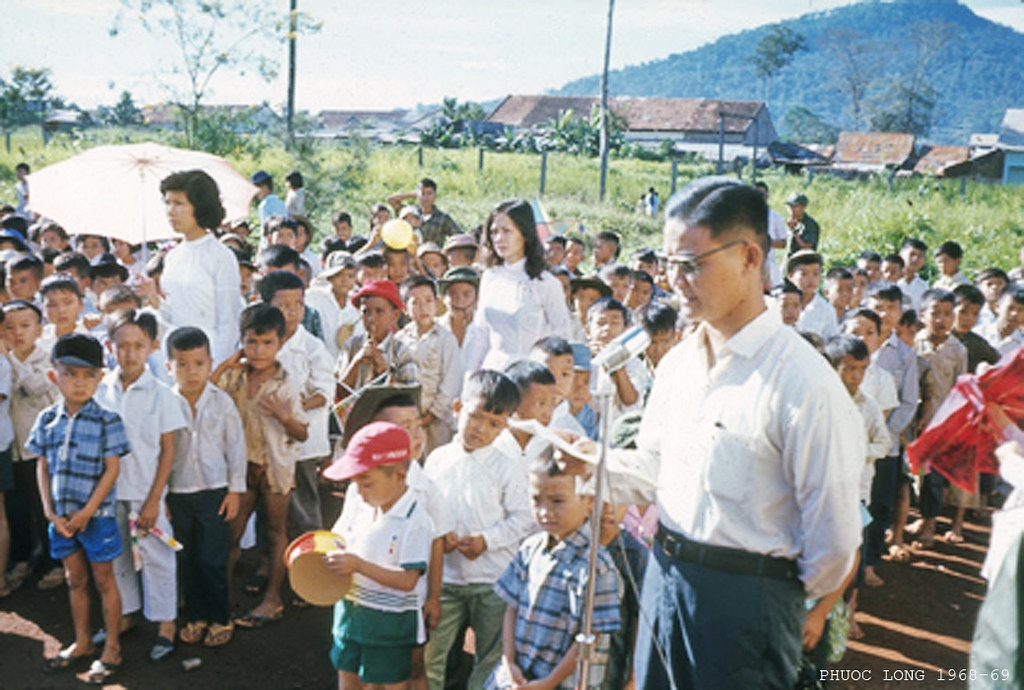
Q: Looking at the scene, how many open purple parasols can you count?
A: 0